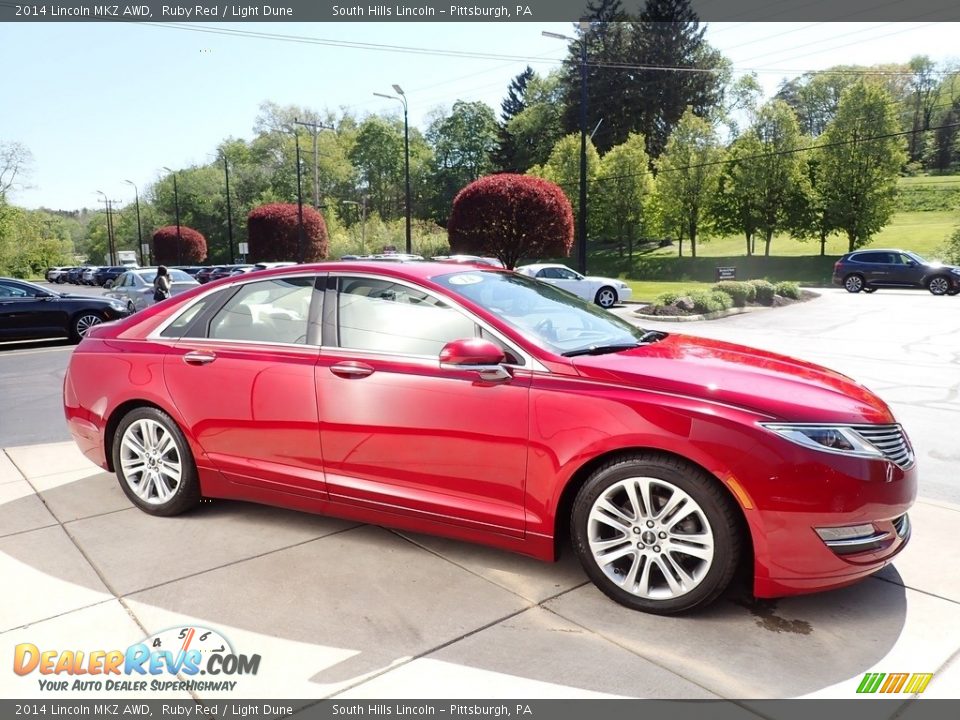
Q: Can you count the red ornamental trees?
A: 3